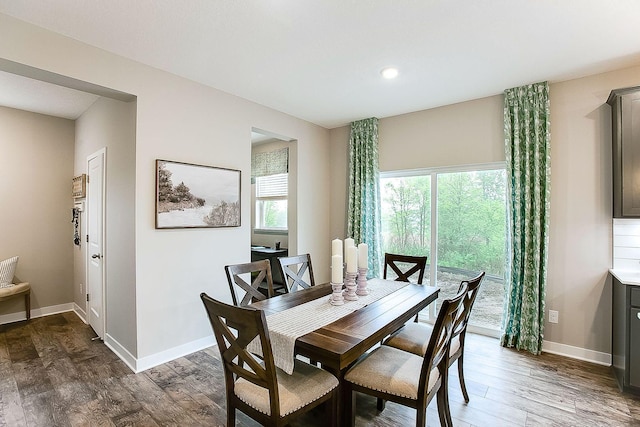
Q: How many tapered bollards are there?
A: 0